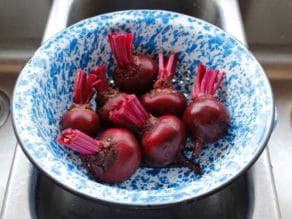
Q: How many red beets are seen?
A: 7